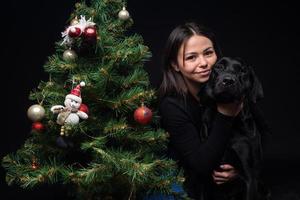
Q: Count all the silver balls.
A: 3